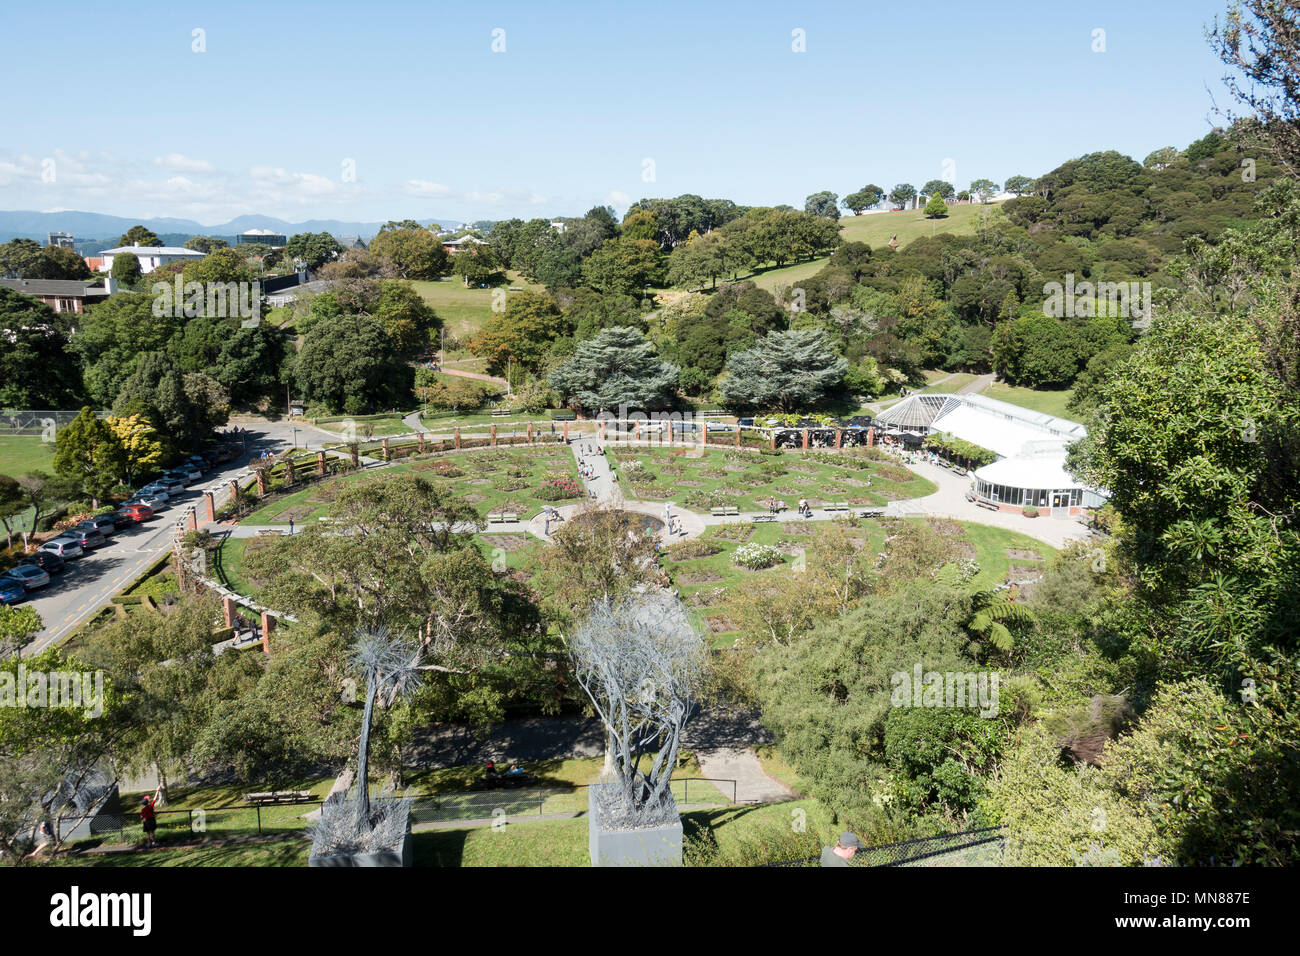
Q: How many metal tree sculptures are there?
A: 2